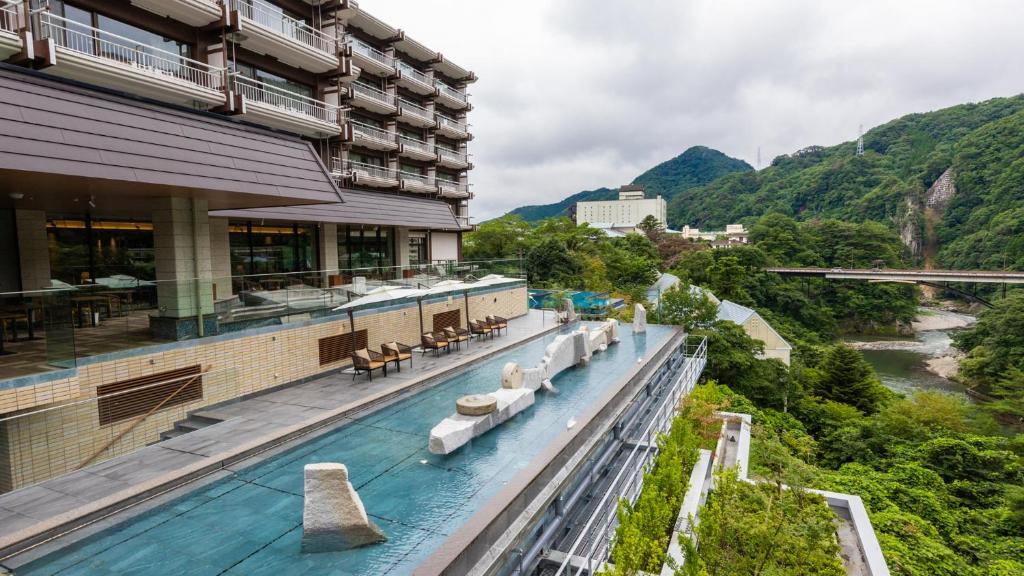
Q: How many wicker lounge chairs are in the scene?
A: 6